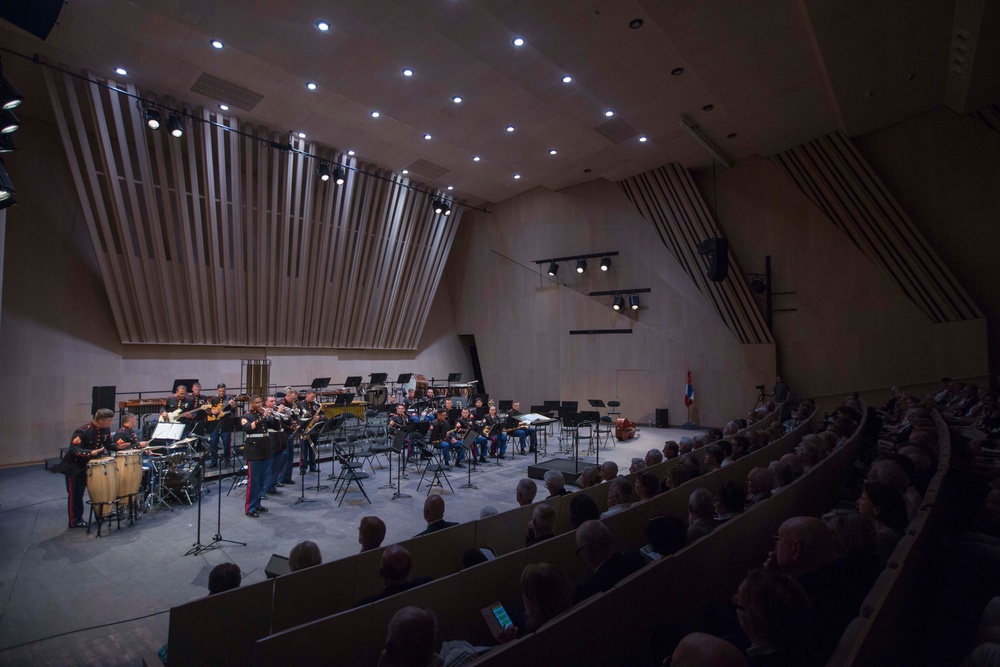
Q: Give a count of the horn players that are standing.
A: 4